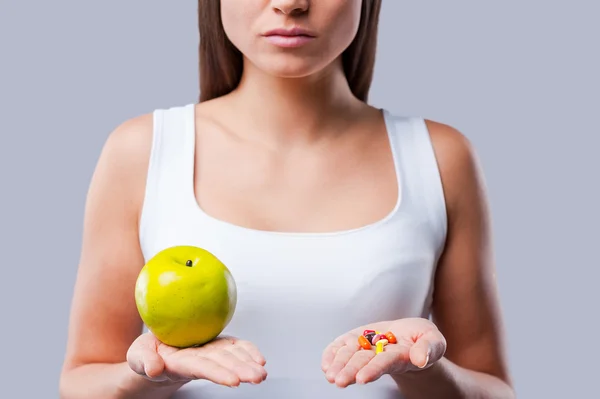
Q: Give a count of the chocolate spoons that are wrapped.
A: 0